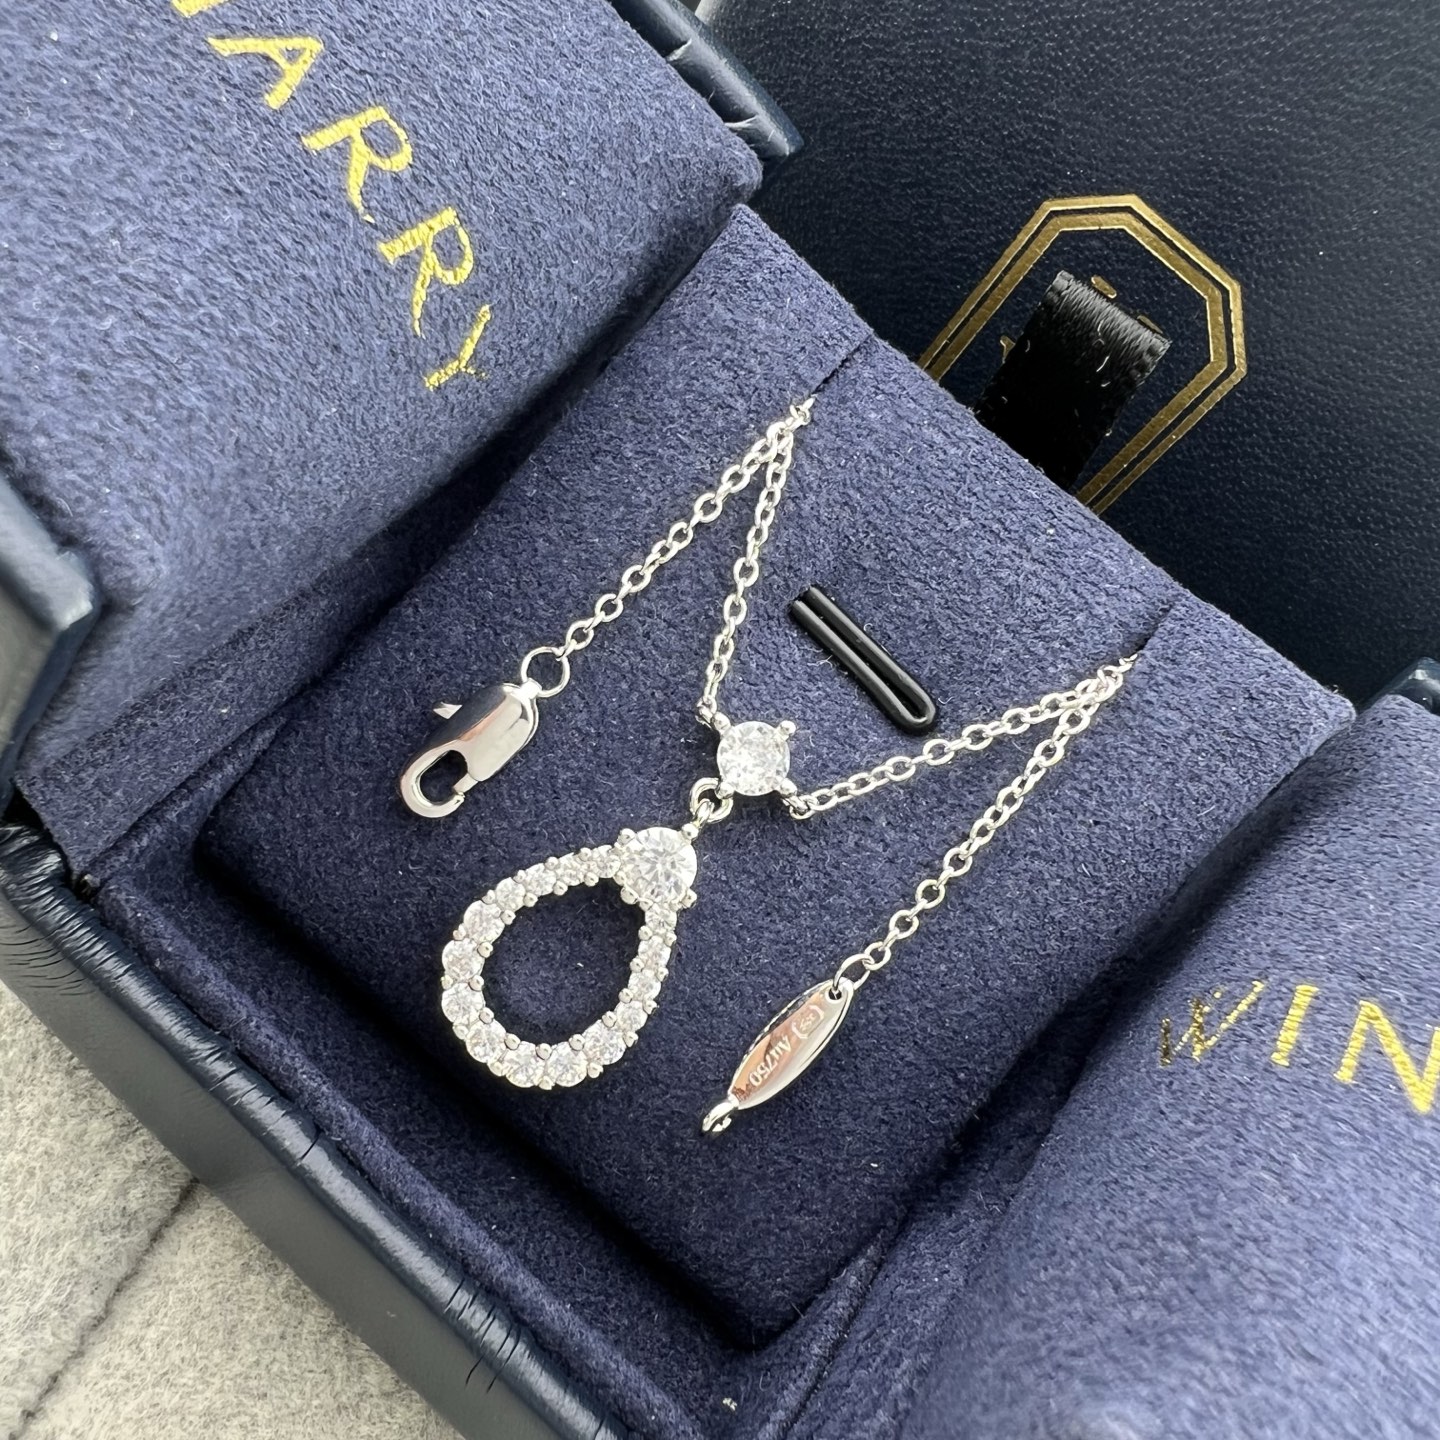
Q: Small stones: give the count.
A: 15